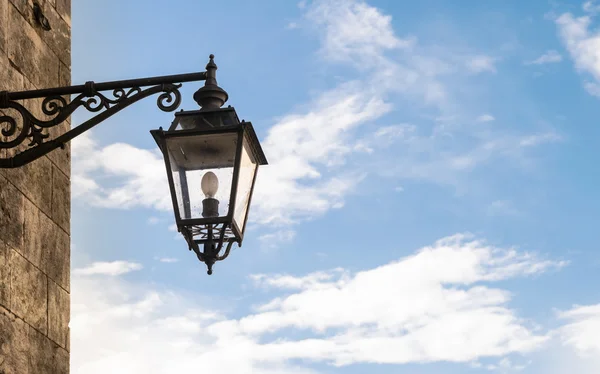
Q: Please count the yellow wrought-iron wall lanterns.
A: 0